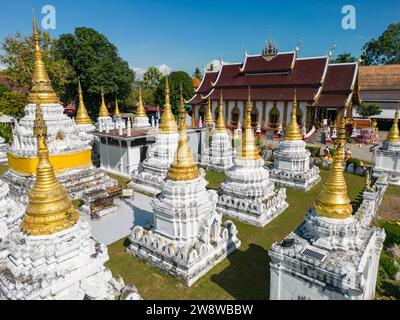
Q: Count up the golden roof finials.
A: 14